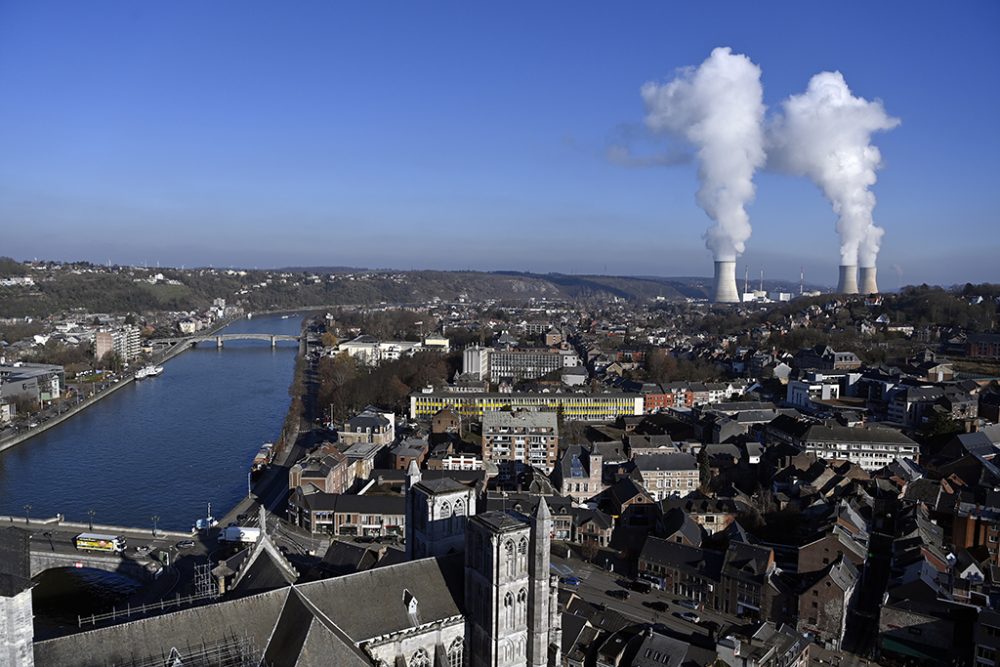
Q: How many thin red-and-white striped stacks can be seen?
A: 3